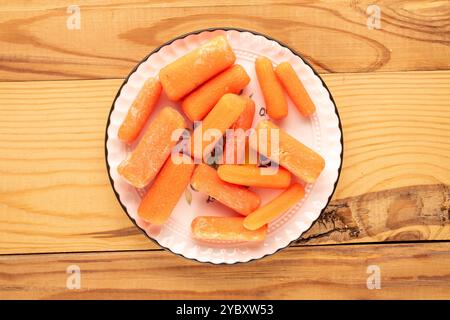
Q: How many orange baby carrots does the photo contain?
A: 14